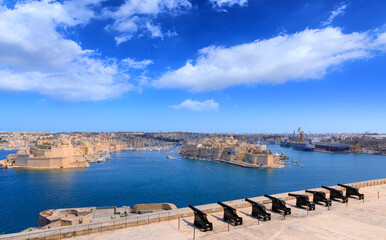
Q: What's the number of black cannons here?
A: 8